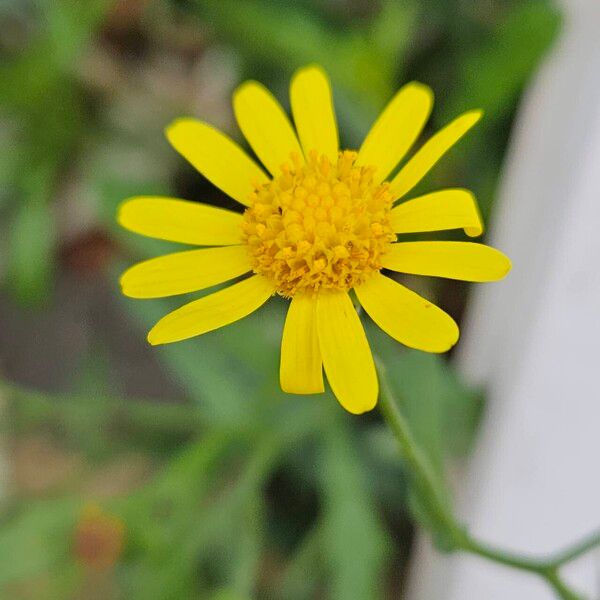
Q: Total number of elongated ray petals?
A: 13